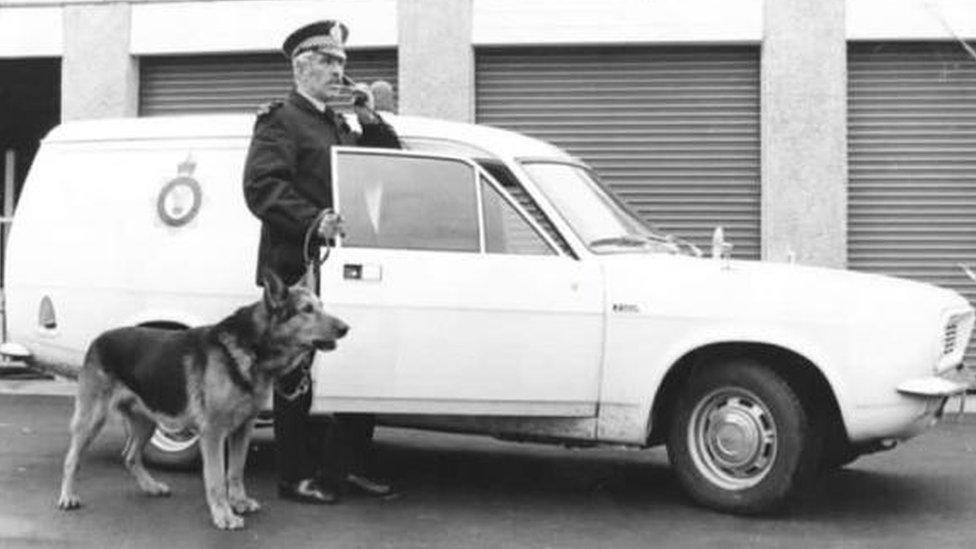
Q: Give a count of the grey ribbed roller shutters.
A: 3